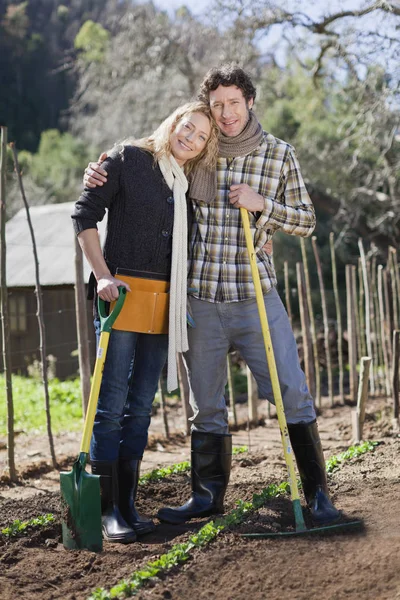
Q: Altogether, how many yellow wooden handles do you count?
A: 2